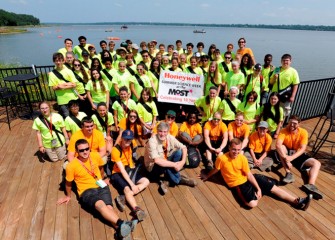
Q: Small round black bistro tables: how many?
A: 1